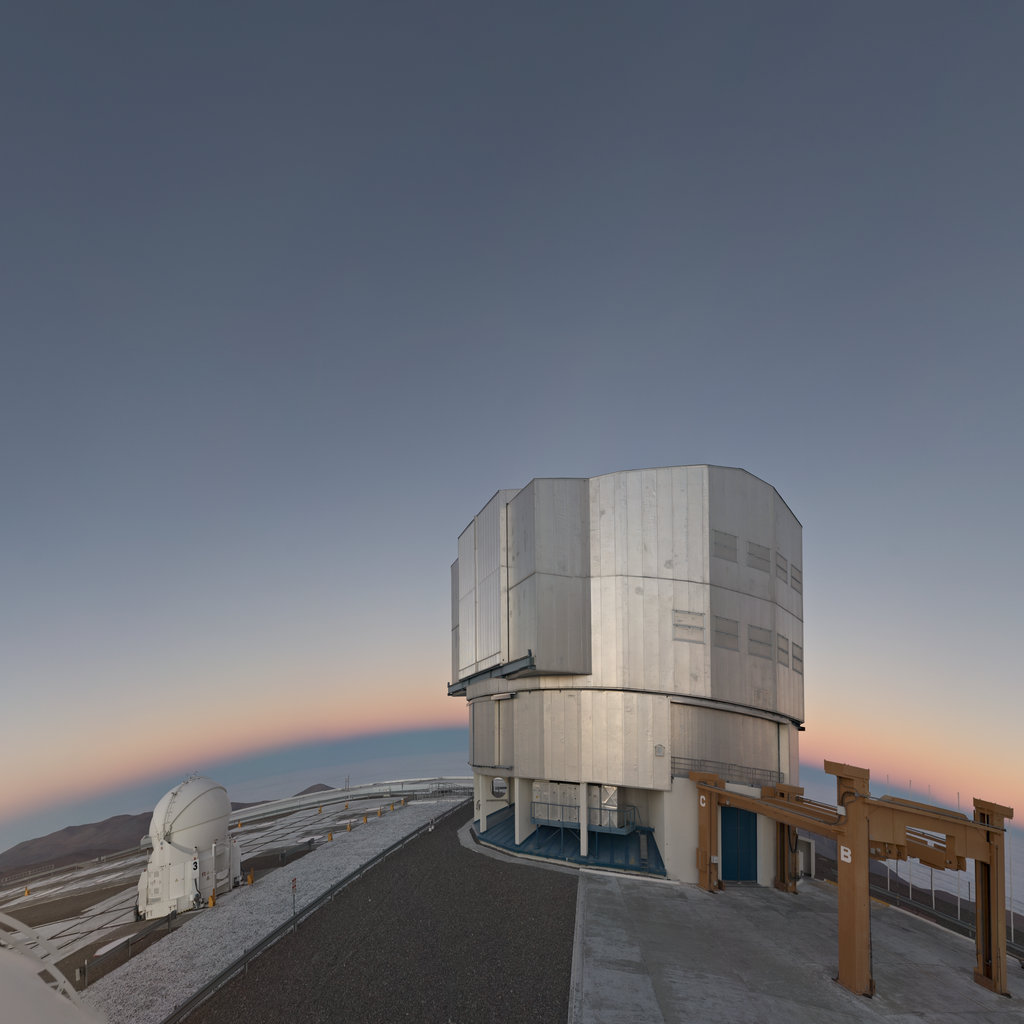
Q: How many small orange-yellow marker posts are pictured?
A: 12